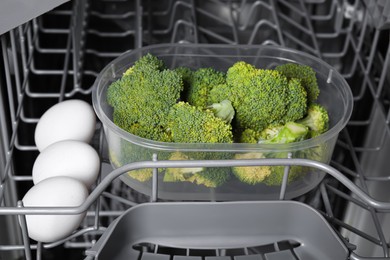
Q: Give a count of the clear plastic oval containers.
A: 1